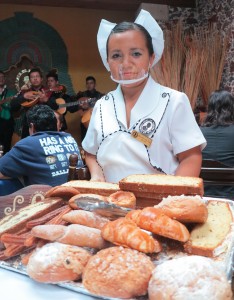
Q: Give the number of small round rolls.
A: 3